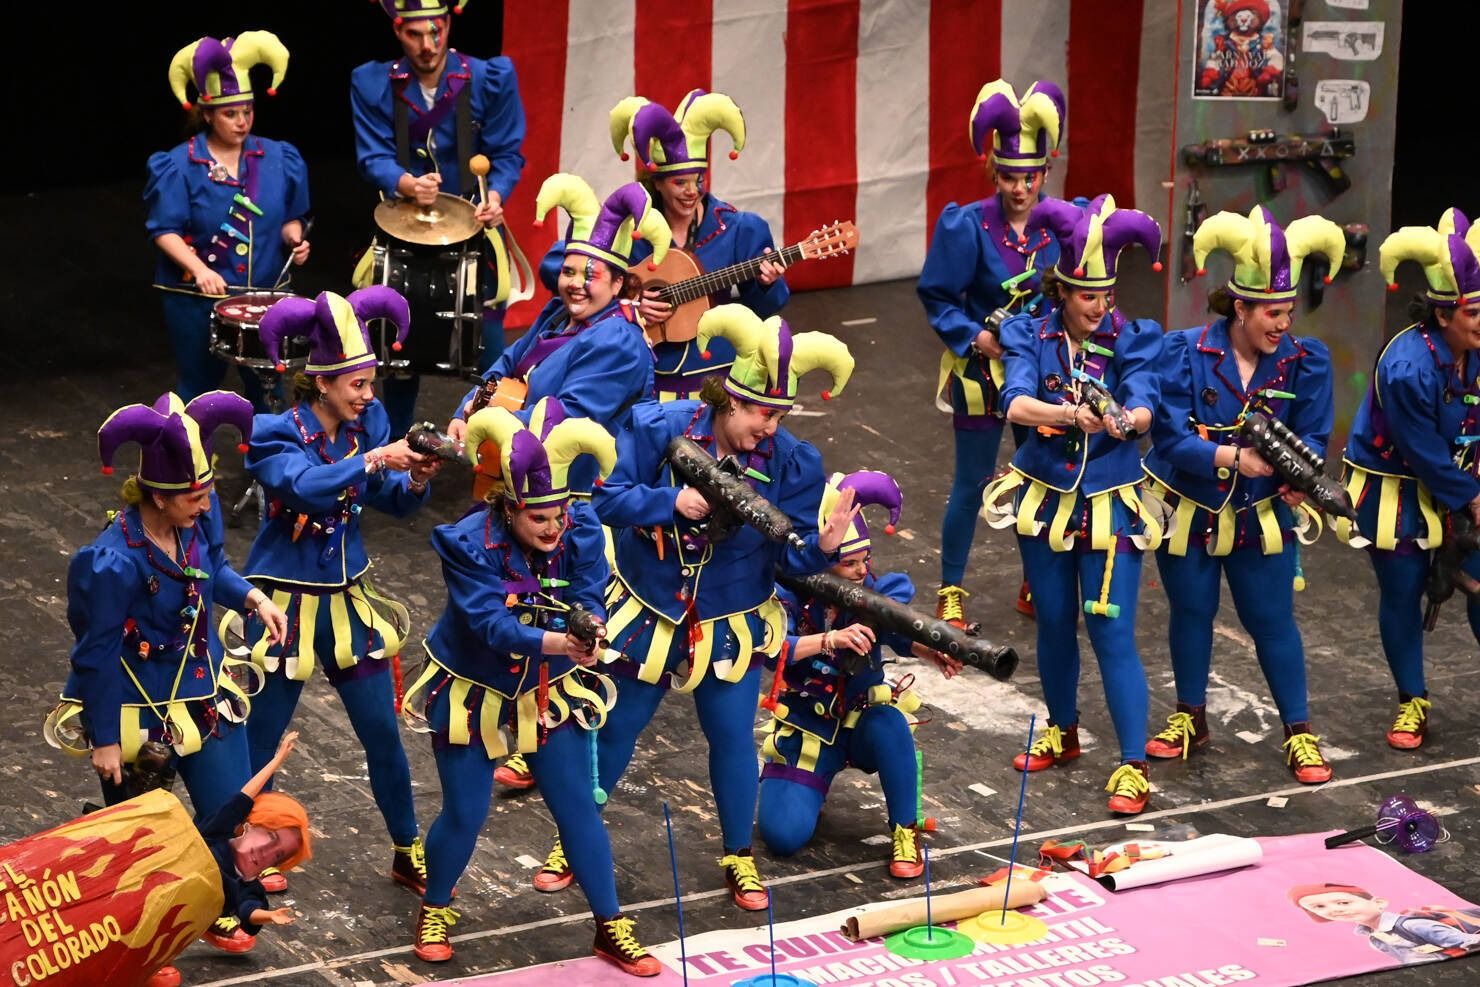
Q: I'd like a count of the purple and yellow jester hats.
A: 13